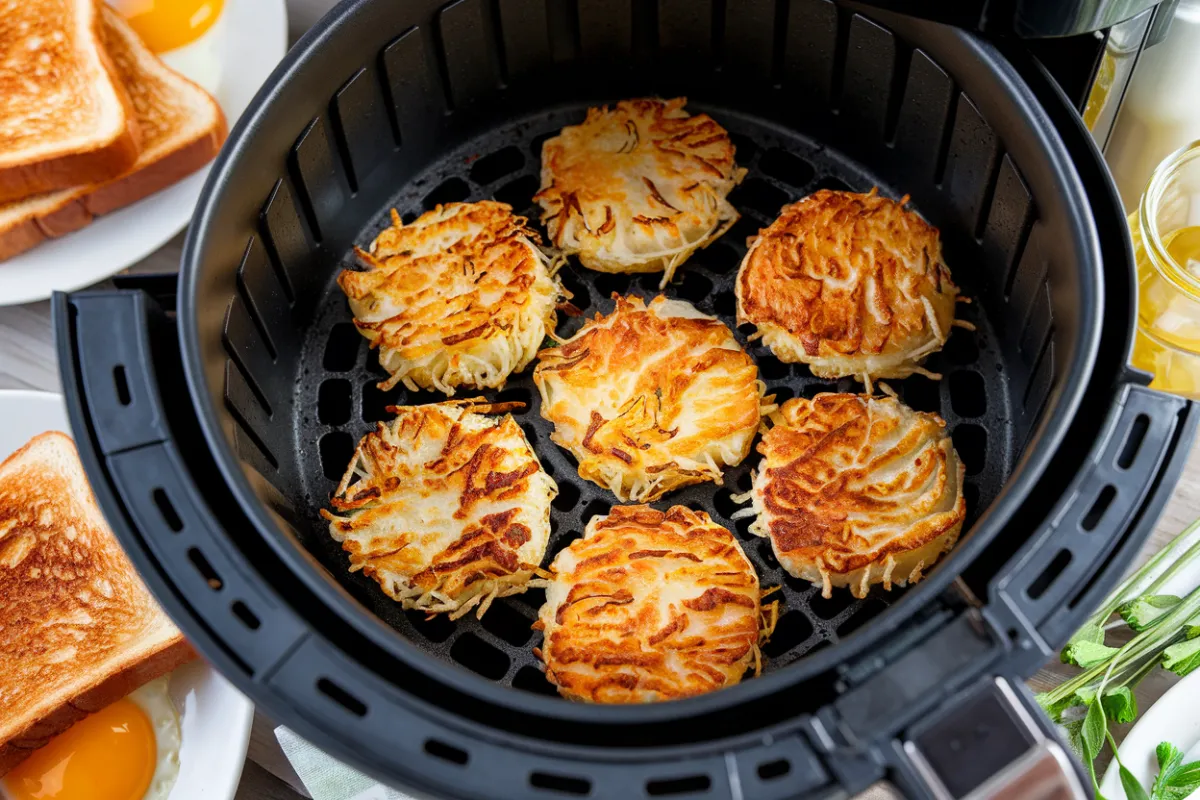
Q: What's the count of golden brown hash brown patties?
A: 7